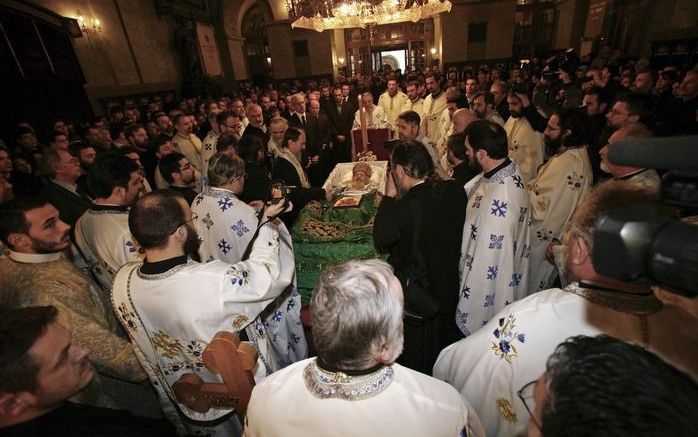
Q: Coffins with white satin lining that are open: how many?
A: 1